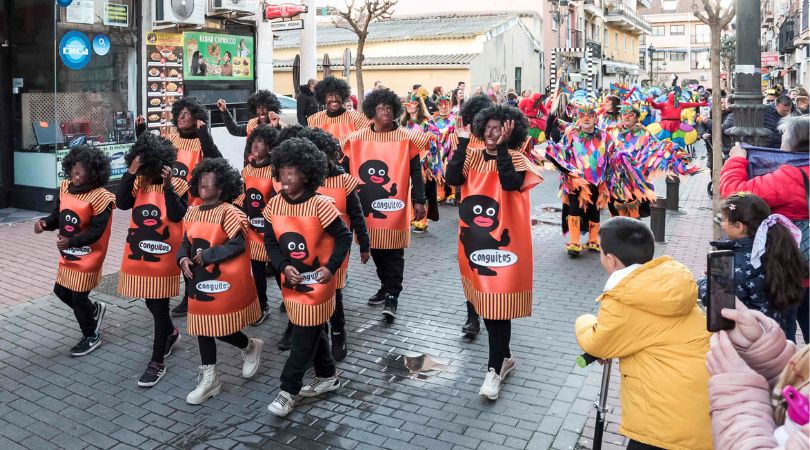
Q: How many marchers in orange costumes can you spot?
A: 13